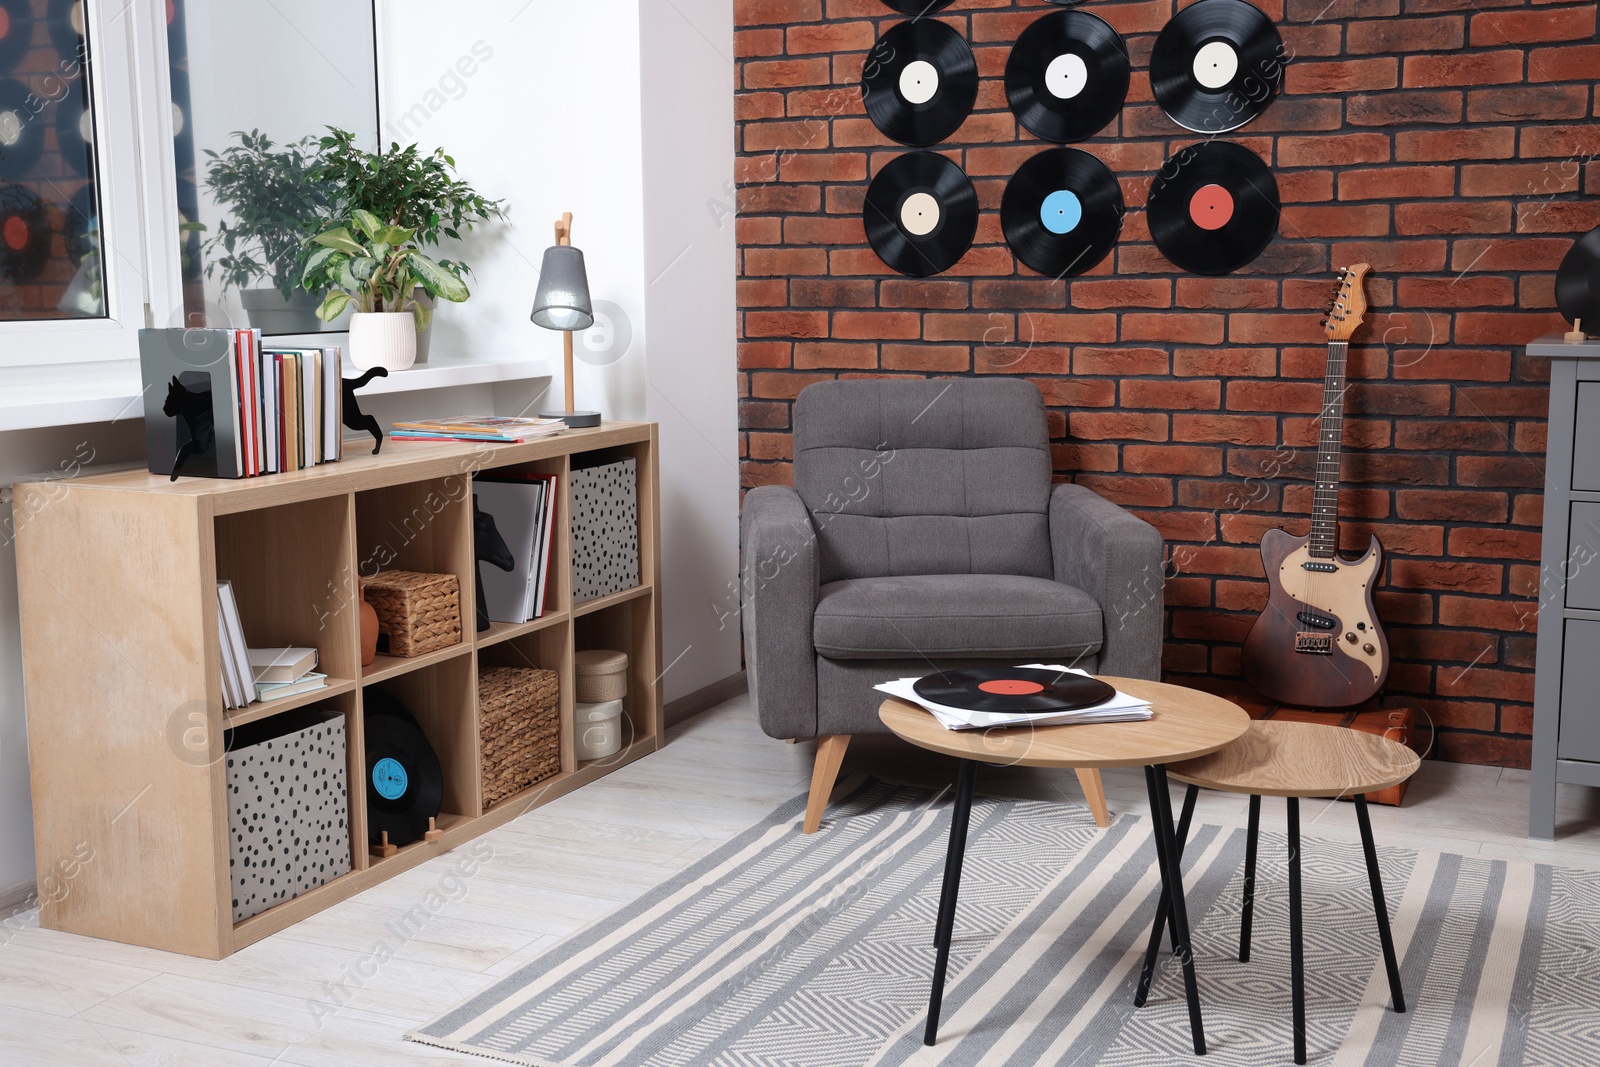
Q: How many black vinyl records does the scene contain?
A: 12